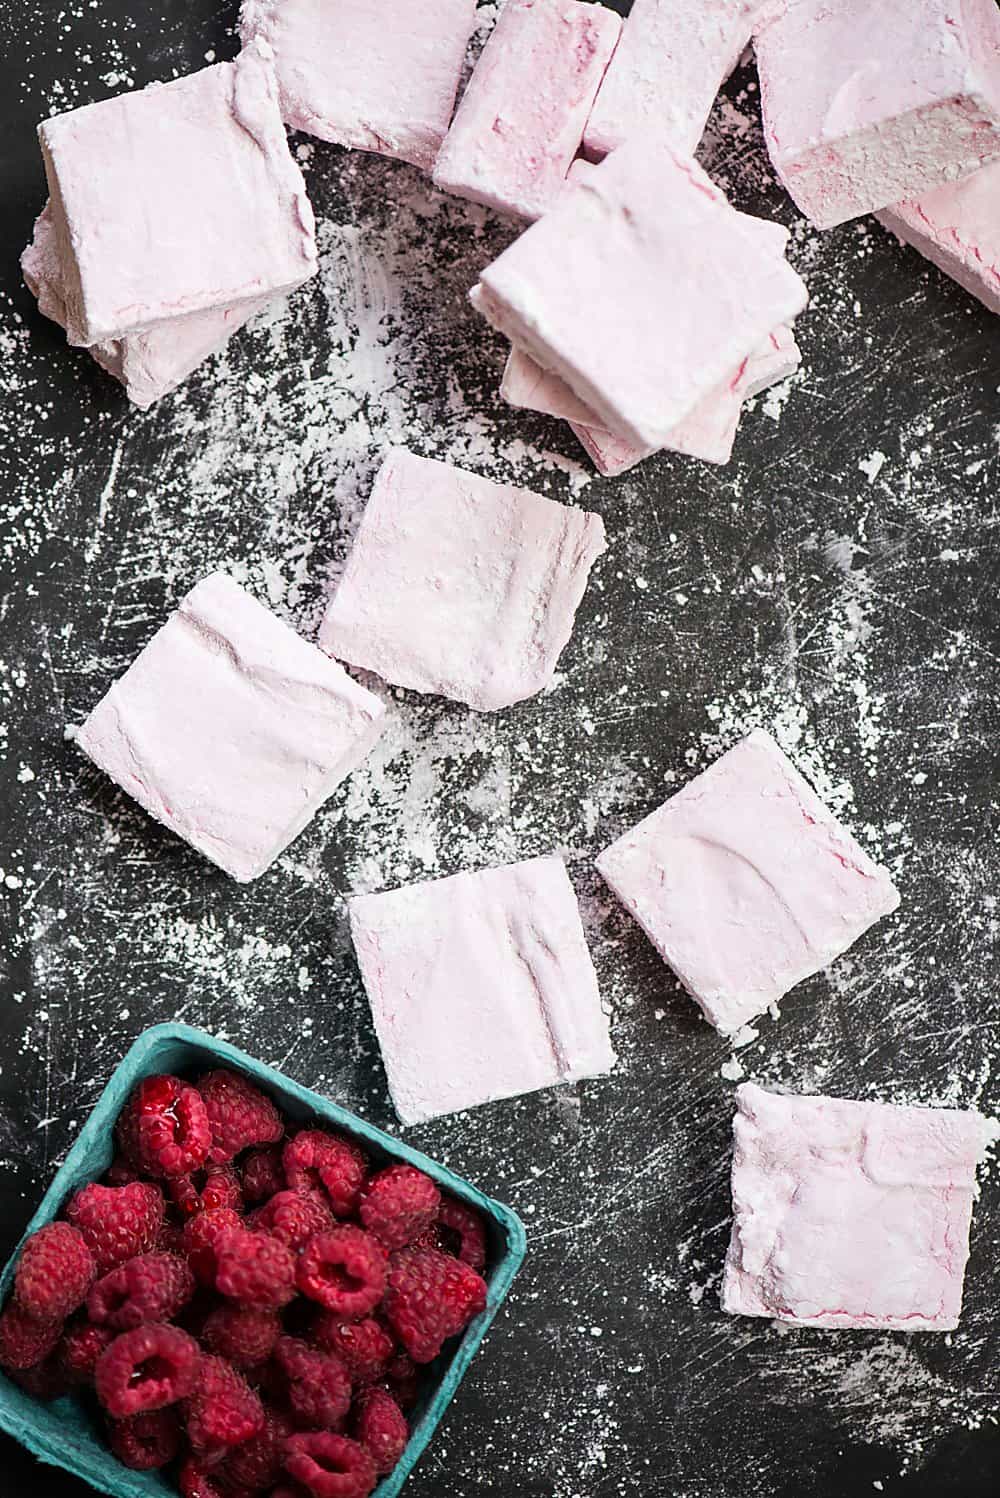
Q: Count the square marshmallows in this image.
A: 15